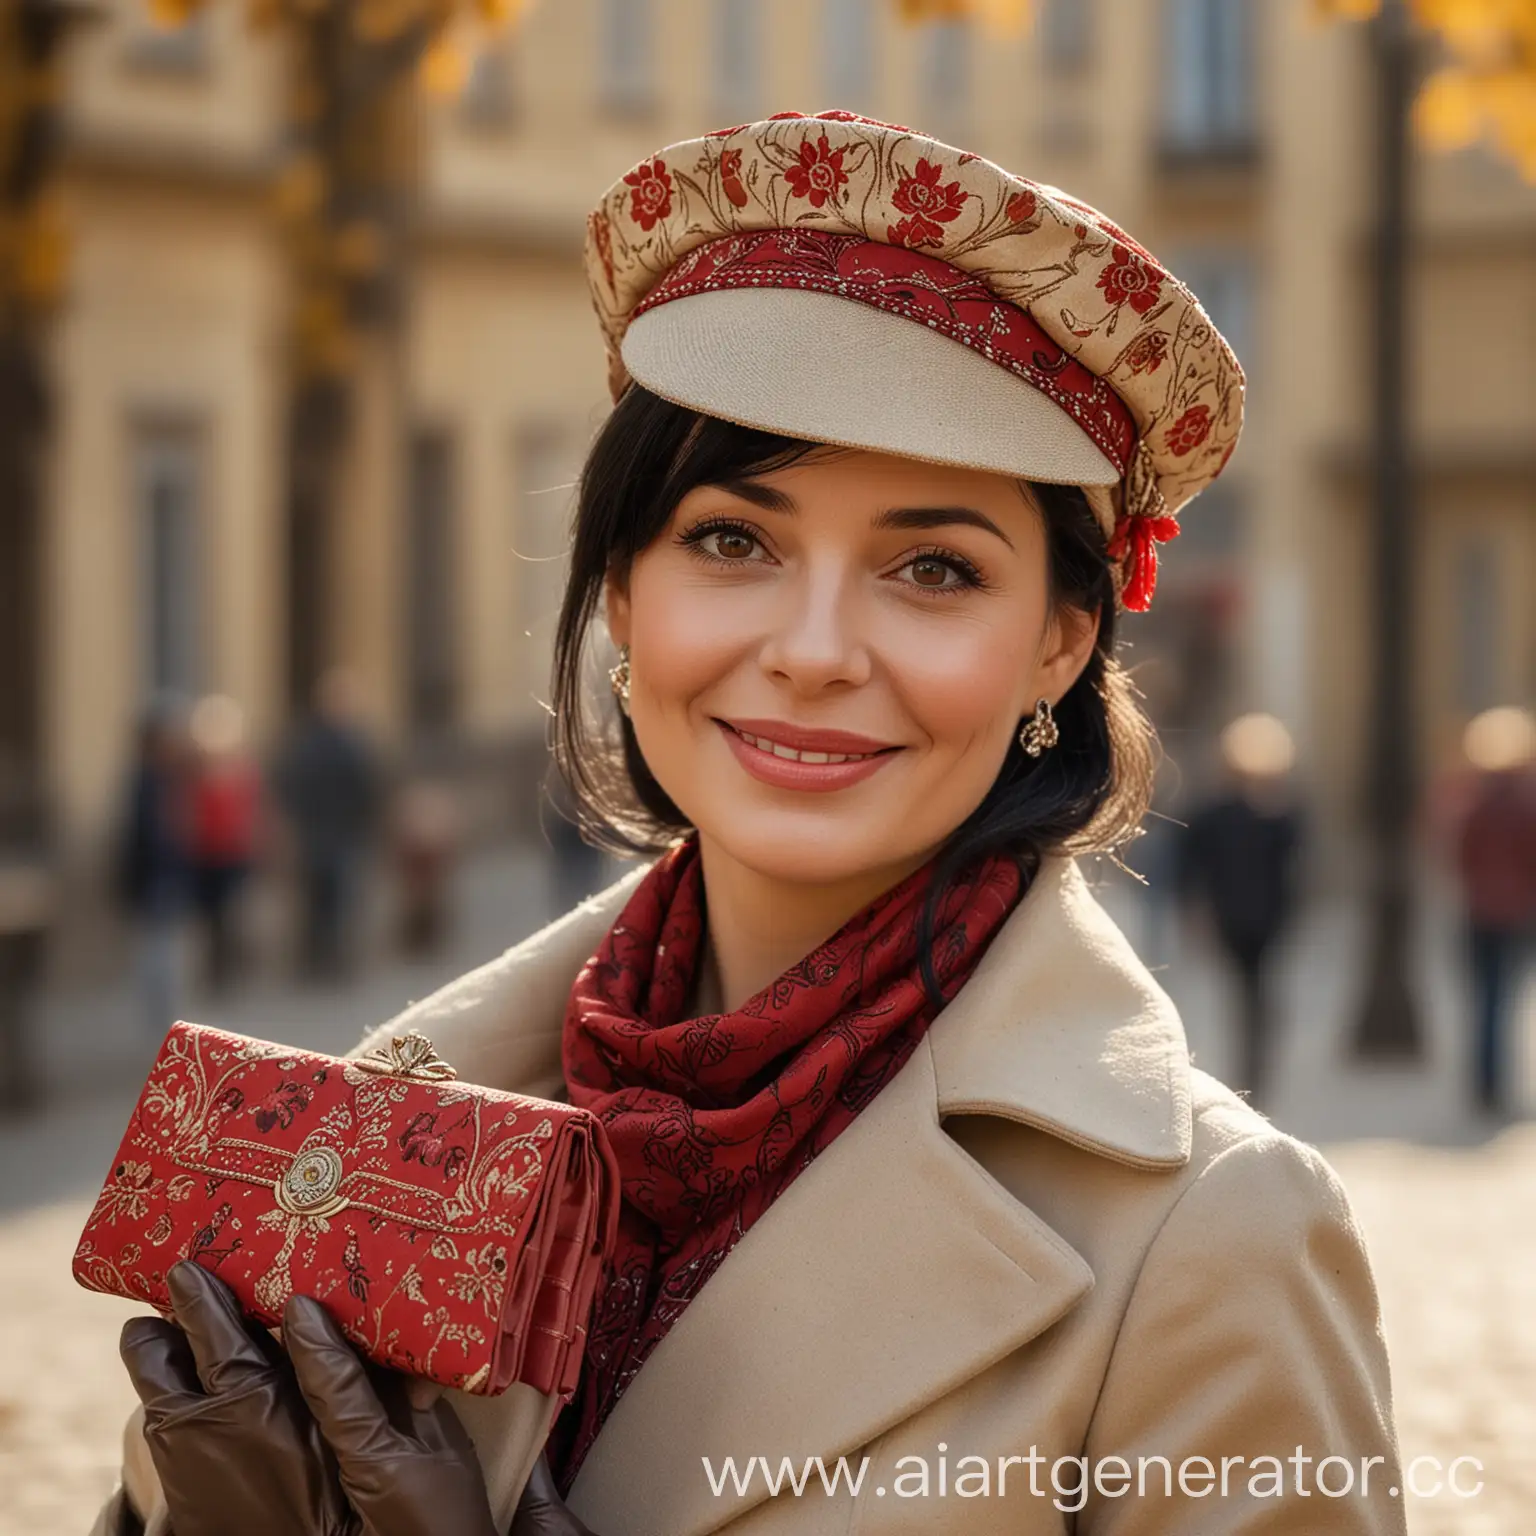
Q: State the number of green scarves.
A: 0